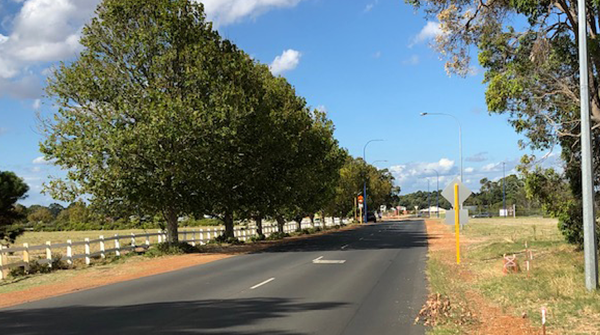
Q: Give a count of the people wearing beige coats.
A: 0